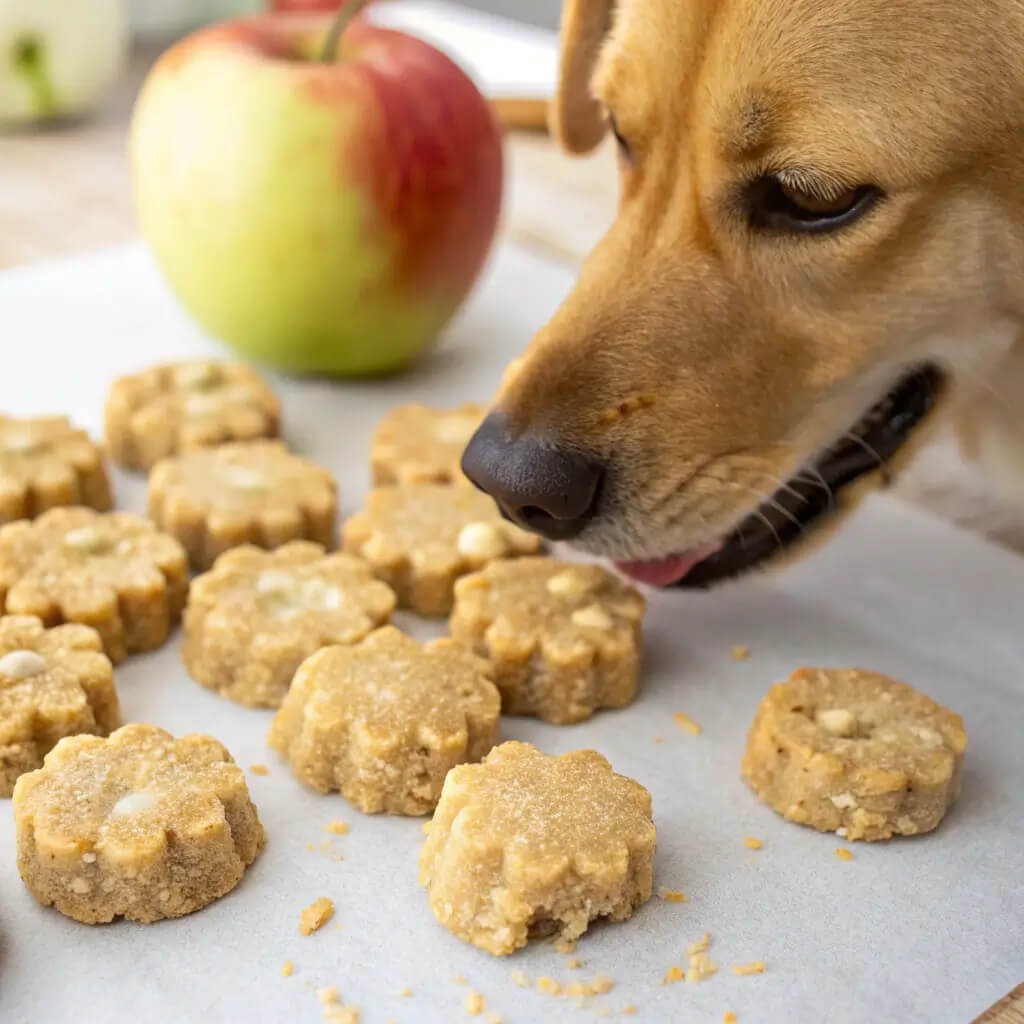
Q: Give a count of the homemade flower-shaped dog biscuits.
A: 13